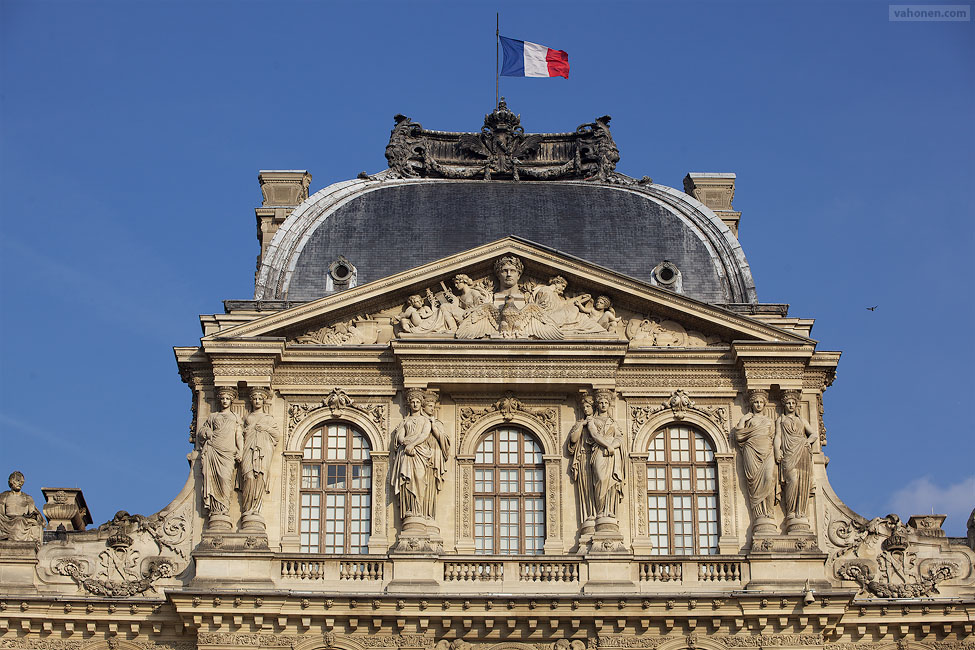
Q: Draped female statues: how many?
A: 8